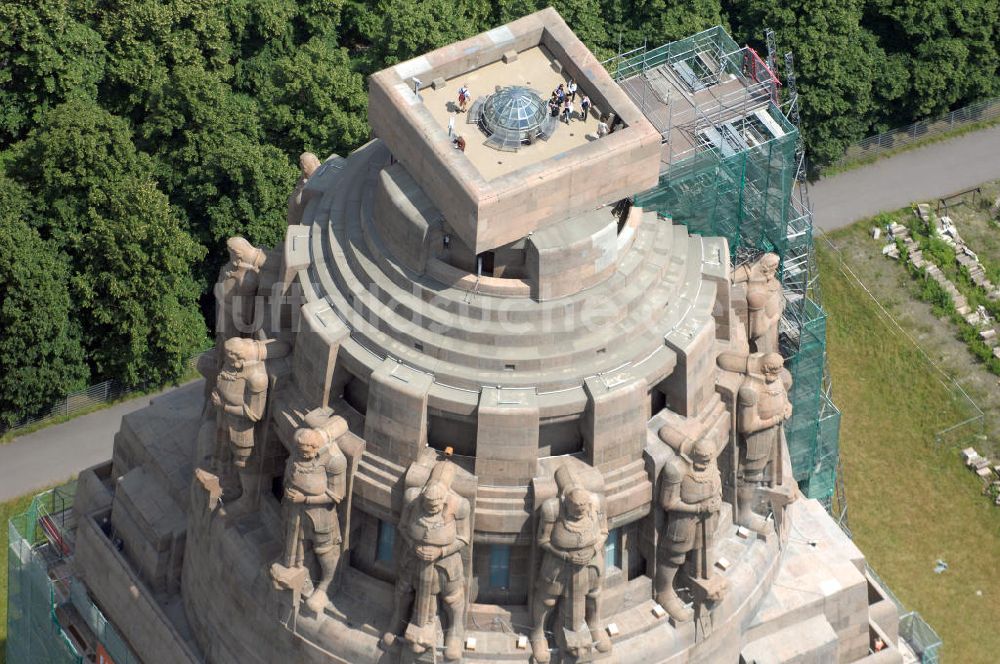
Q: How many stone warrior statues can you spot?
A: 9